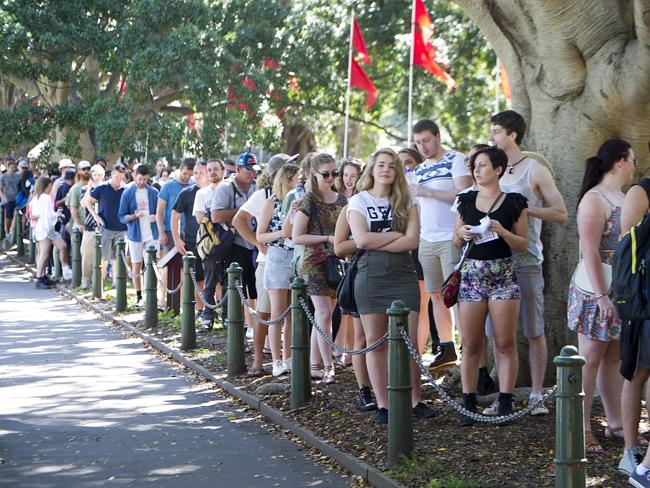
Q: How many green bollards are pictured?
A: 14